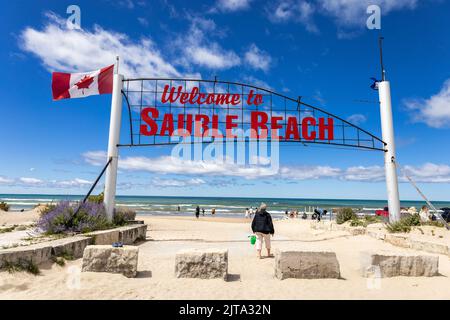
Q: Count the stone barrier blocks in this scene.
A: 4